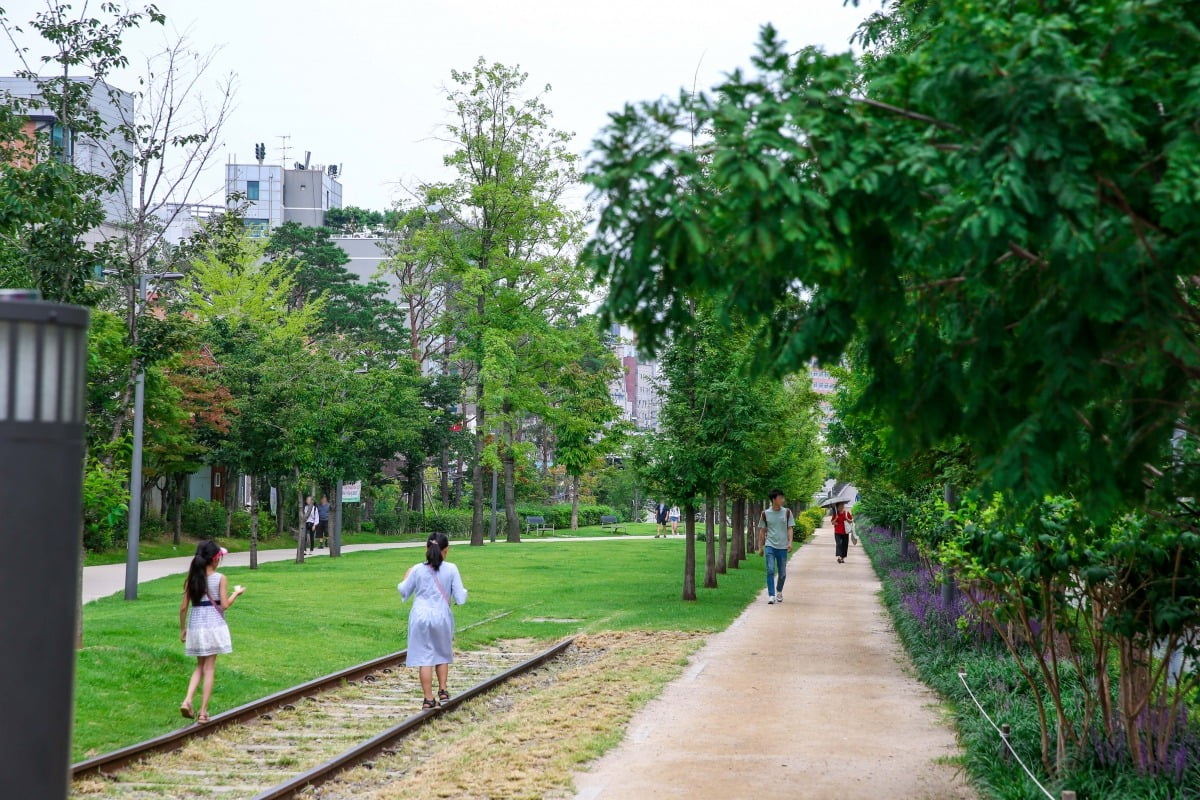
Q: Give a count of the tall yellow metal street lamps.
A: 0